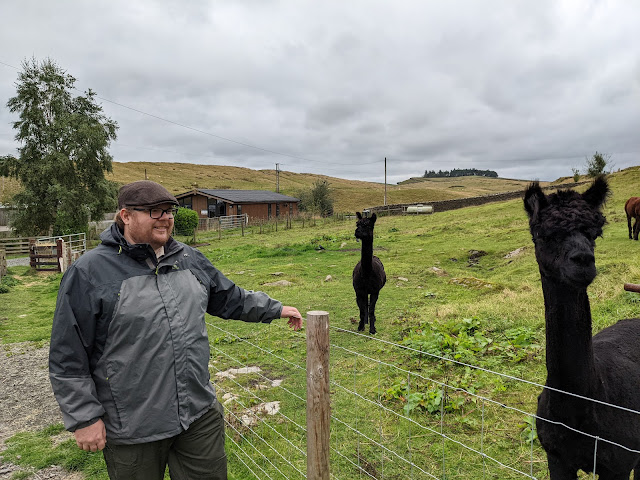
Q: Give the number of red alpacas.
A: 1